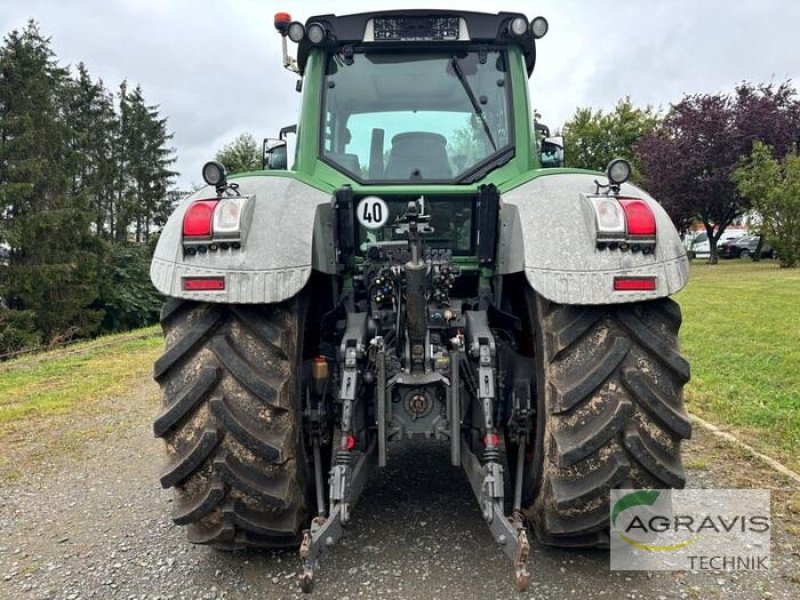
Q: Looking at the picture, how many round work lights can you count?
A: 6